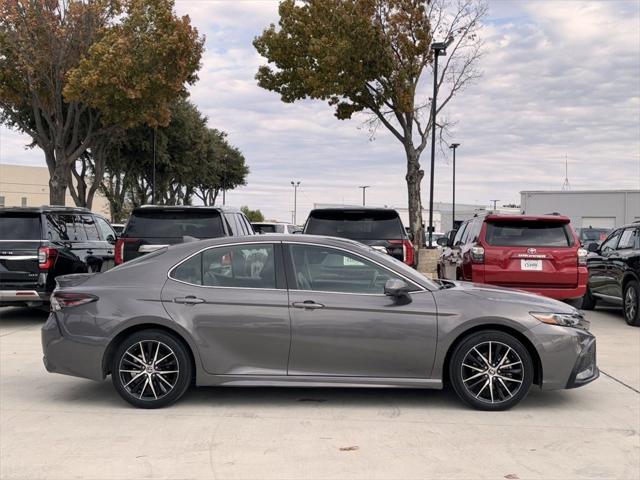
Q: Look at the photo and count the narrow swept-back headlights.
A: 1